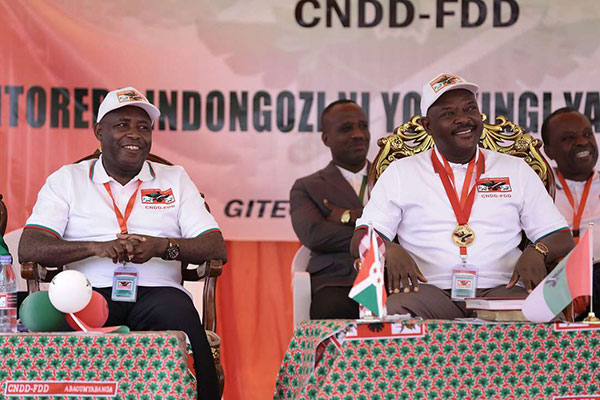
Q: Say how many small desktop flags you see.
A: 2